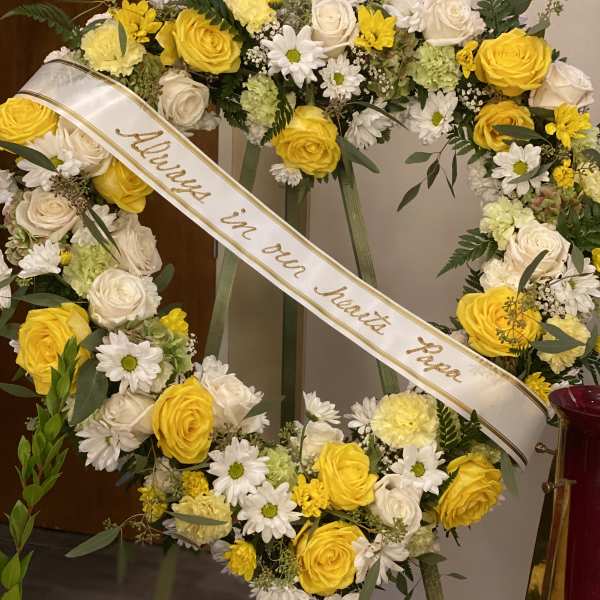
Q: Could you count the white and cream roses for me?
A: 13